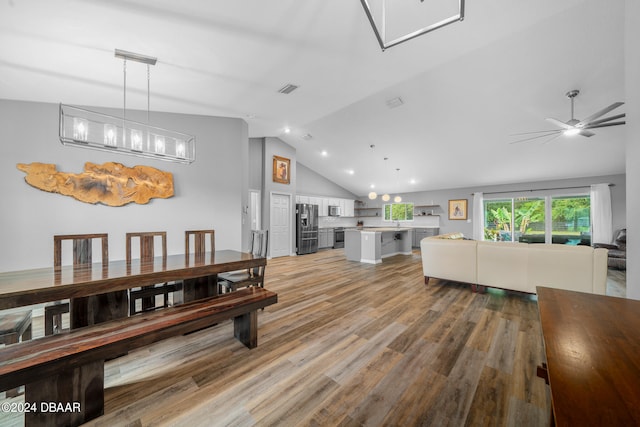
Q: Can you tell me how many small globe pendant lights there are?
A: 3